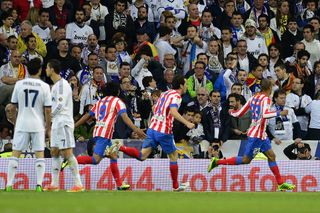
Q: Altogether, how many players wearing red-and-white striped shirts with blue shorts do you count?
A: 3